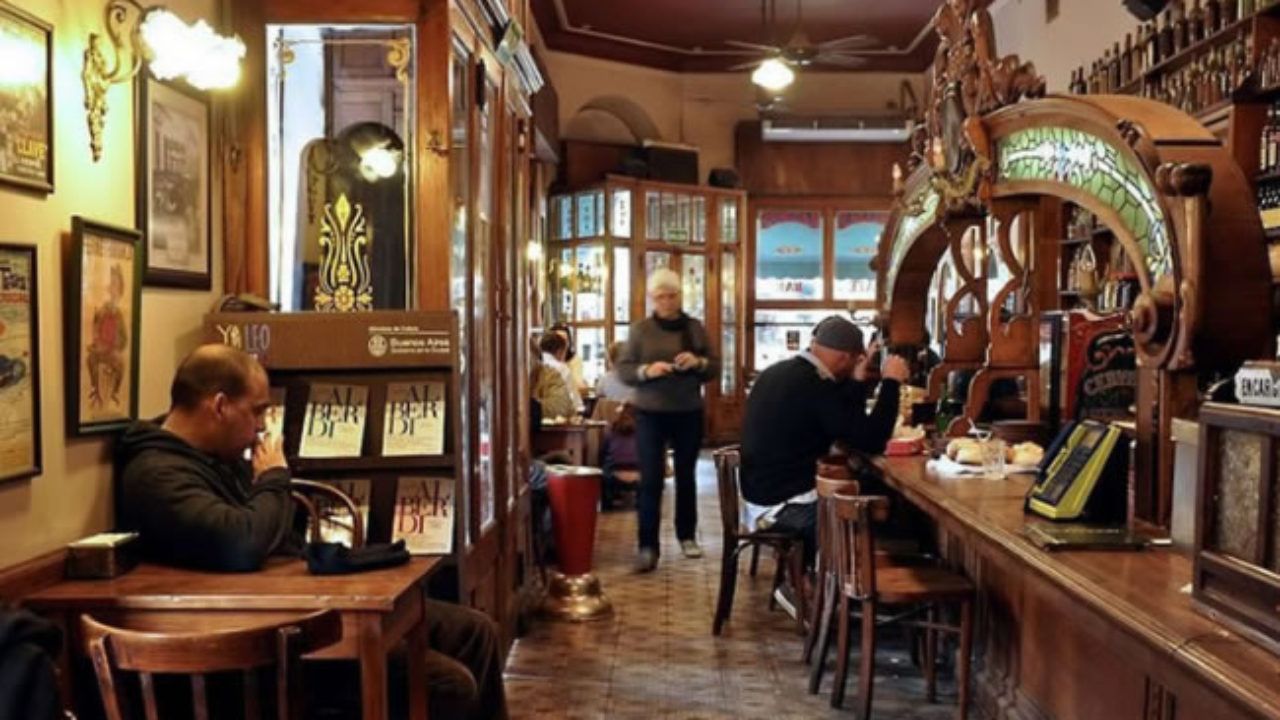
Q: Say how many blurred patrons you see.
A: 1